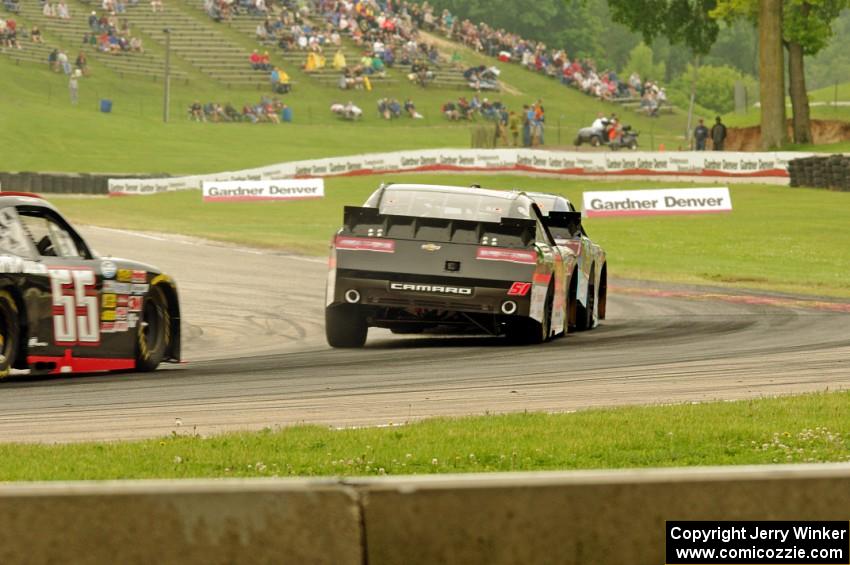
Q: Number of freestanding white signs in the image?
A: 2